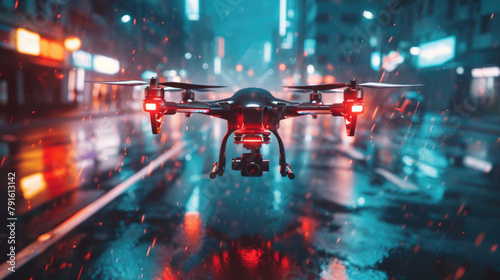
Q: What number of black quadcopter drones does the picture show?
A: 1